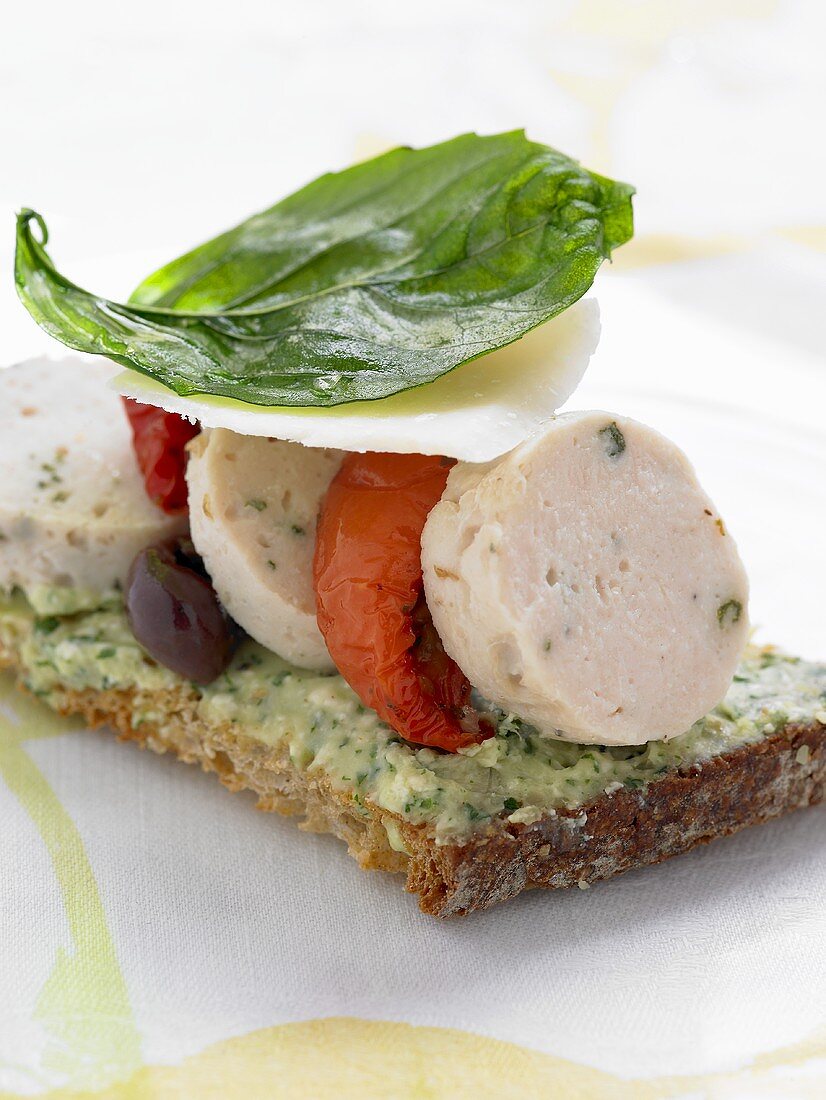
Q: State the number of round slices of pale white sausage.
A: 3